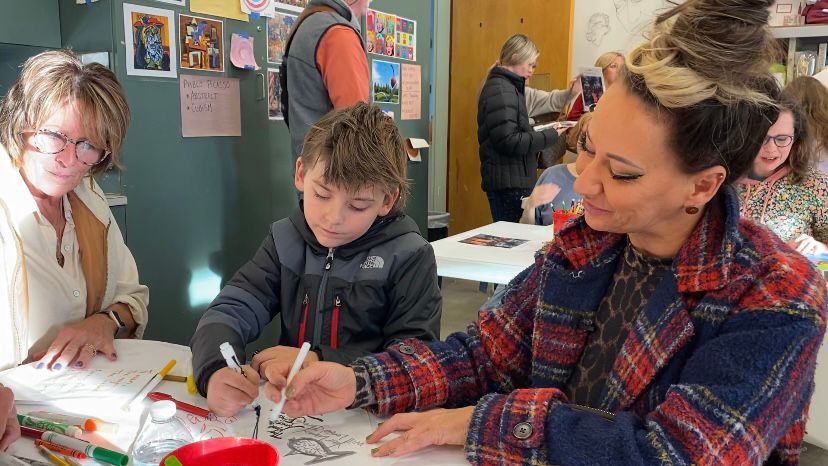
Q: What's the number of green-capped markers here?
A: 2